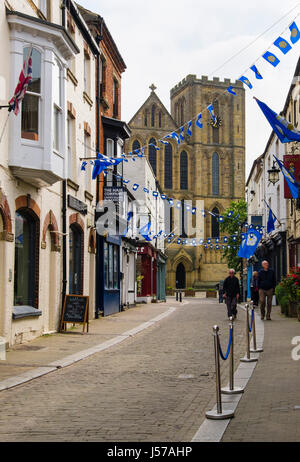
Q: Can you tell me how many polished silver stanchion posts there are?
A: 4